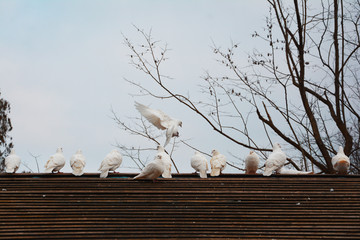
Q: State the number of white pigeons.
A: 12